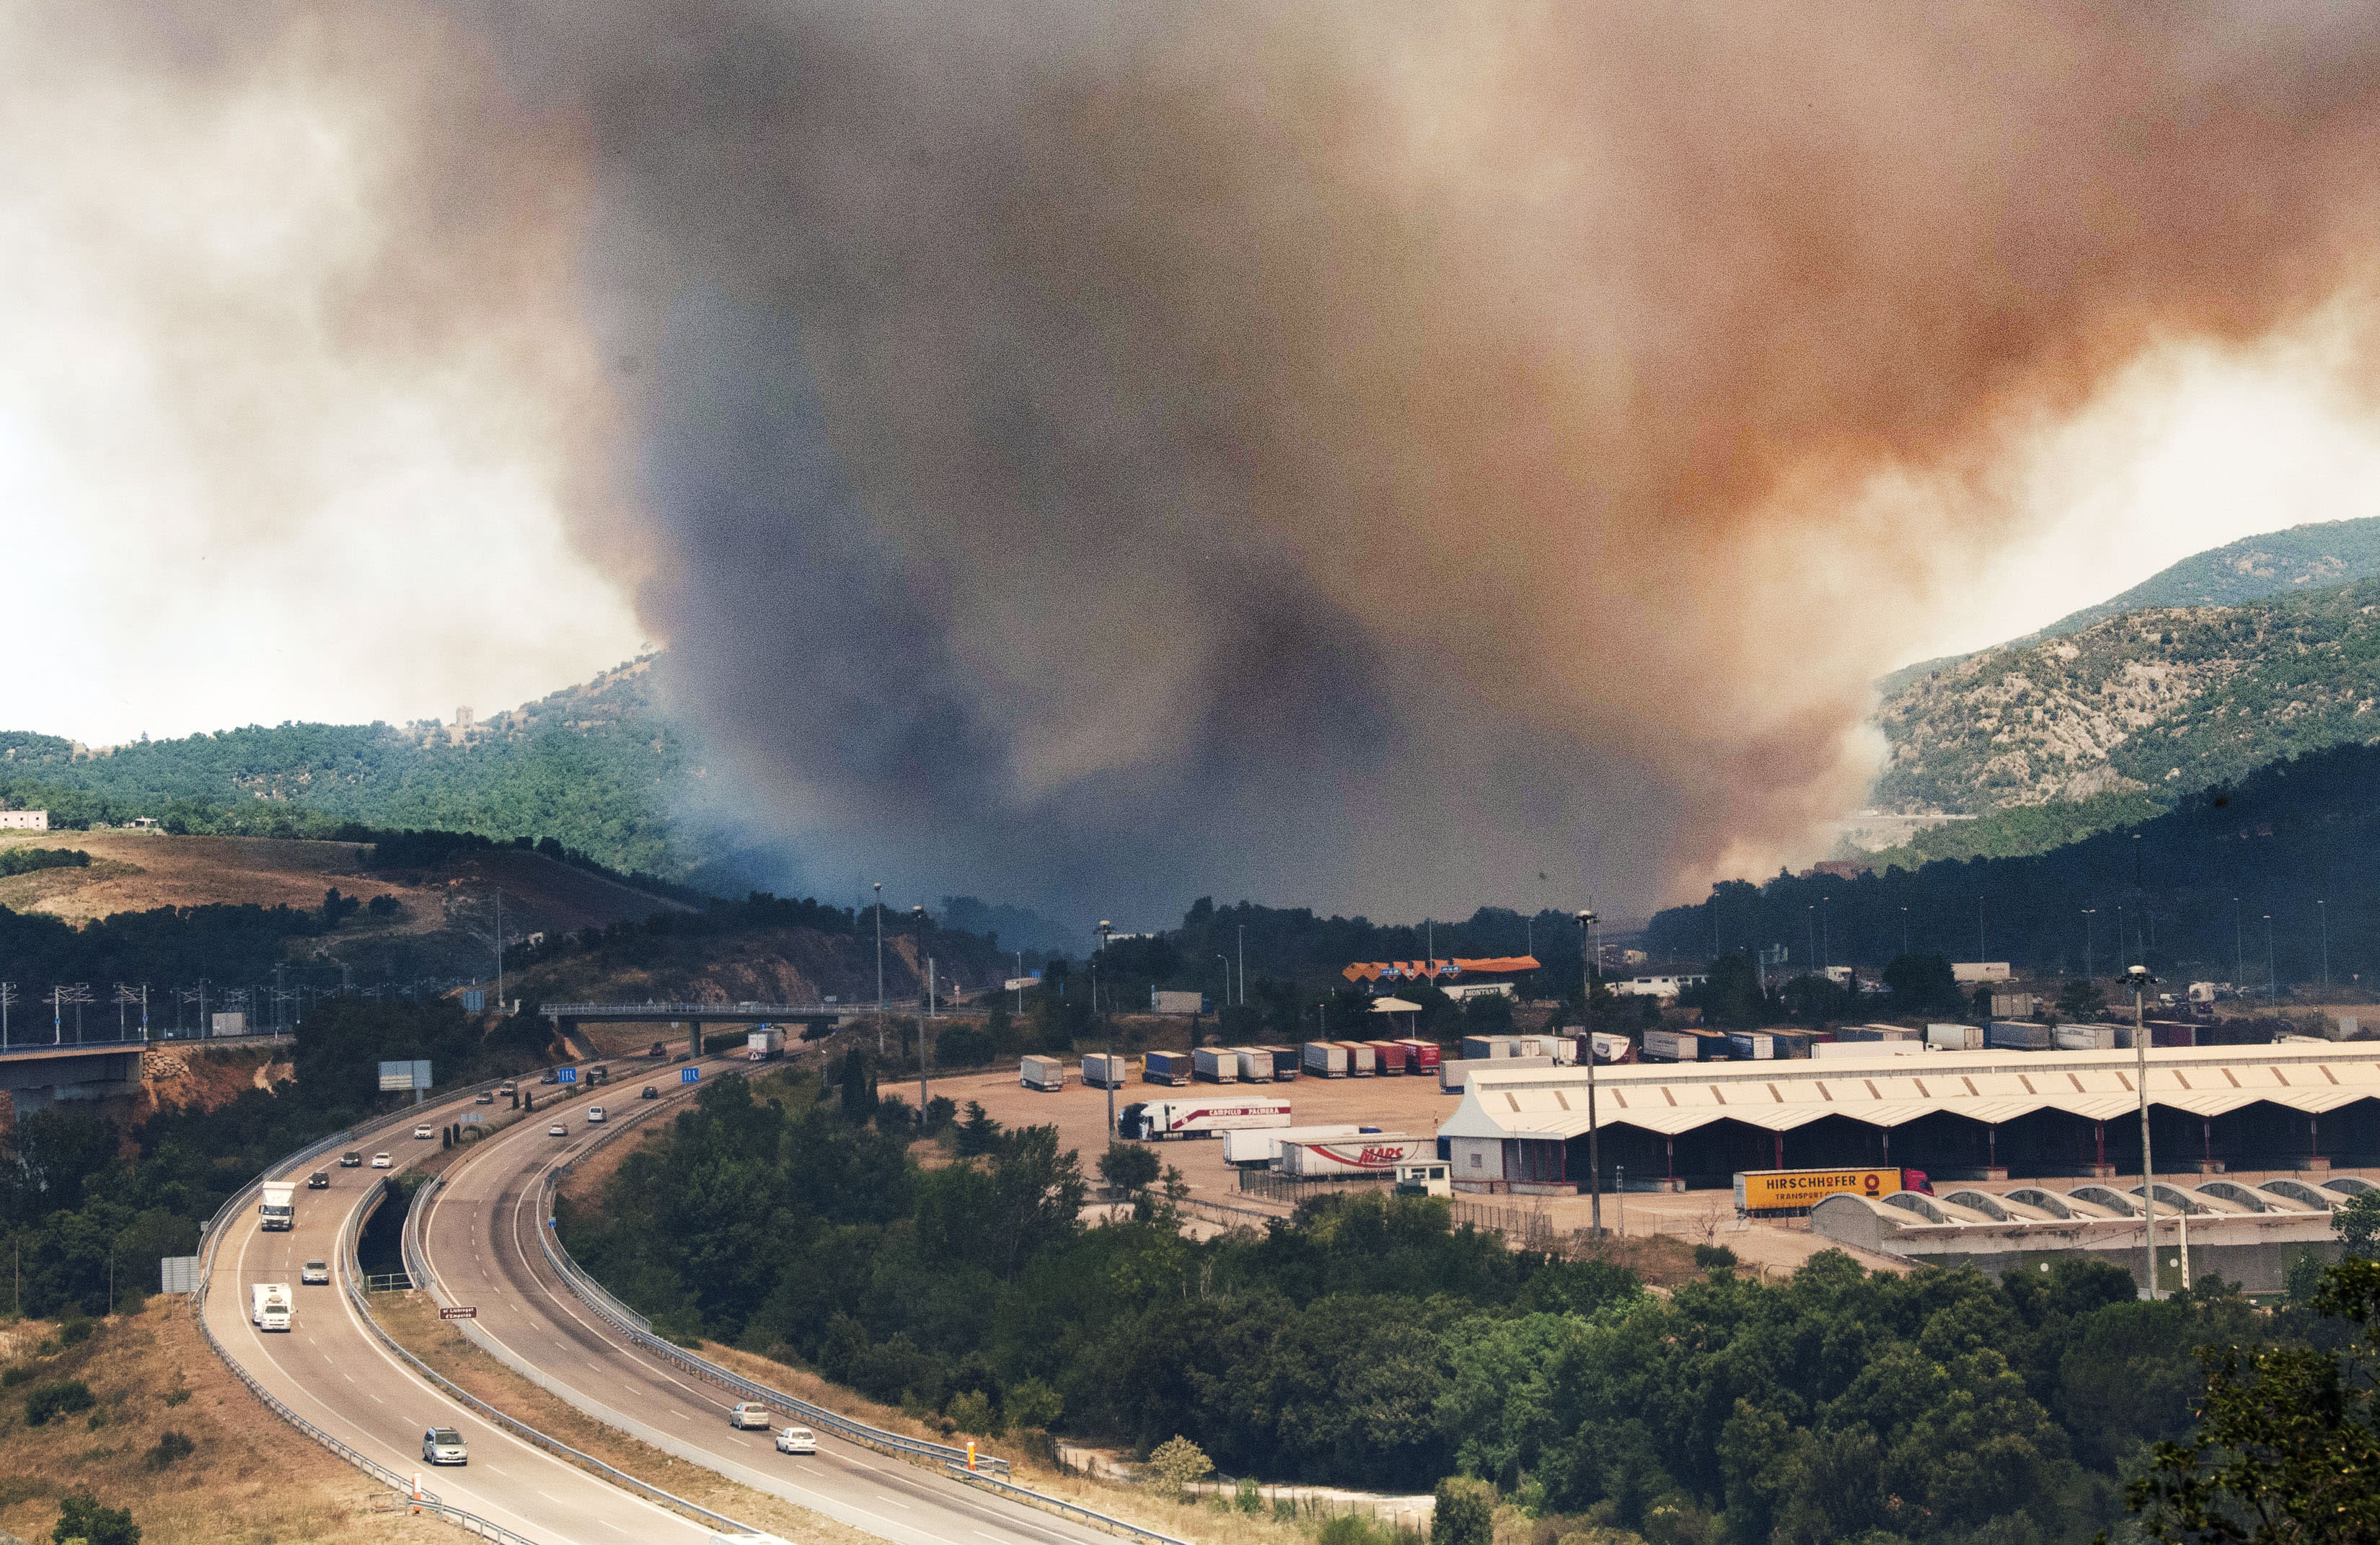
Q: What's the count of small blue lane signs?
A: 2